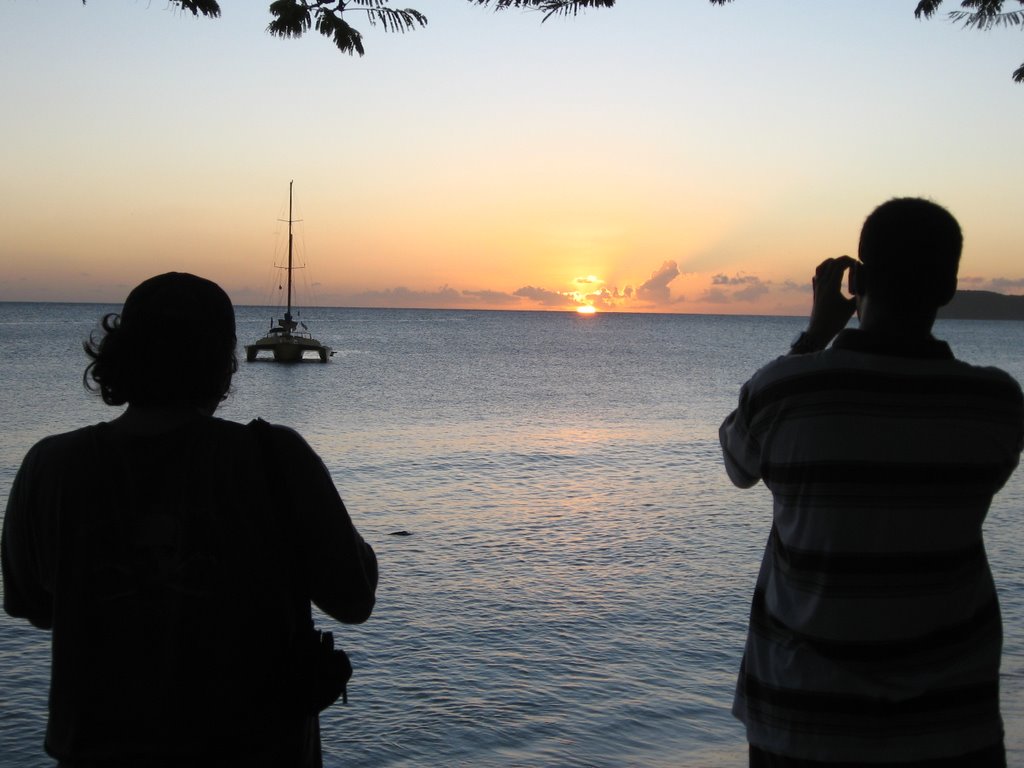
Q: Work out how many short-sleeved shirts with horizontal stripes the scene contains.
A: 1